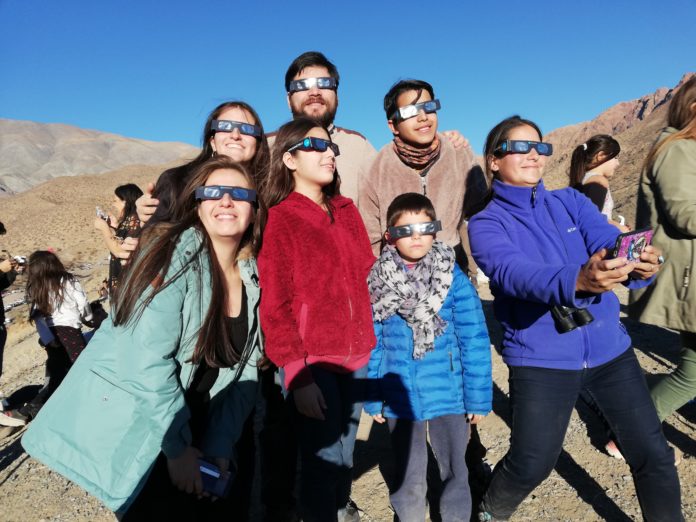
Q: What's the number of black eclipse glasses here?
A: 7